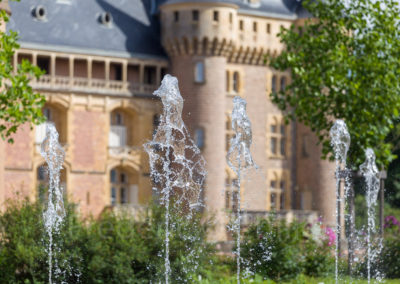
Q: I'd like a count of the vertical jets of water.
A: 5